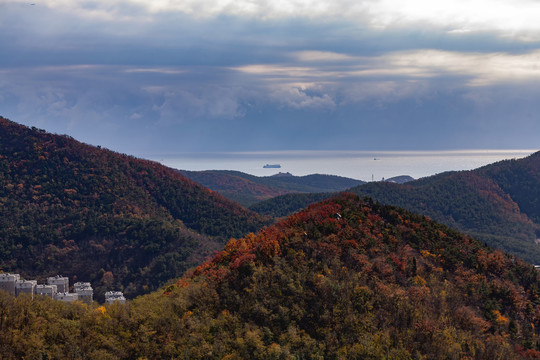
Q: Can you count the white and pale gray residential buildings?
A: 7